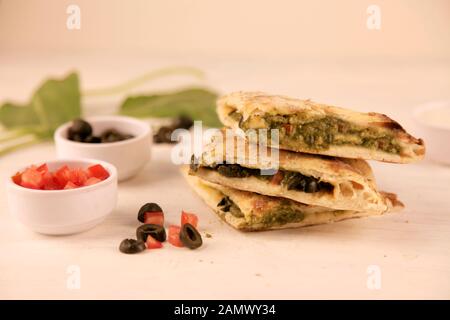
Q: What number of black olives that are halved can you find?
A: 4